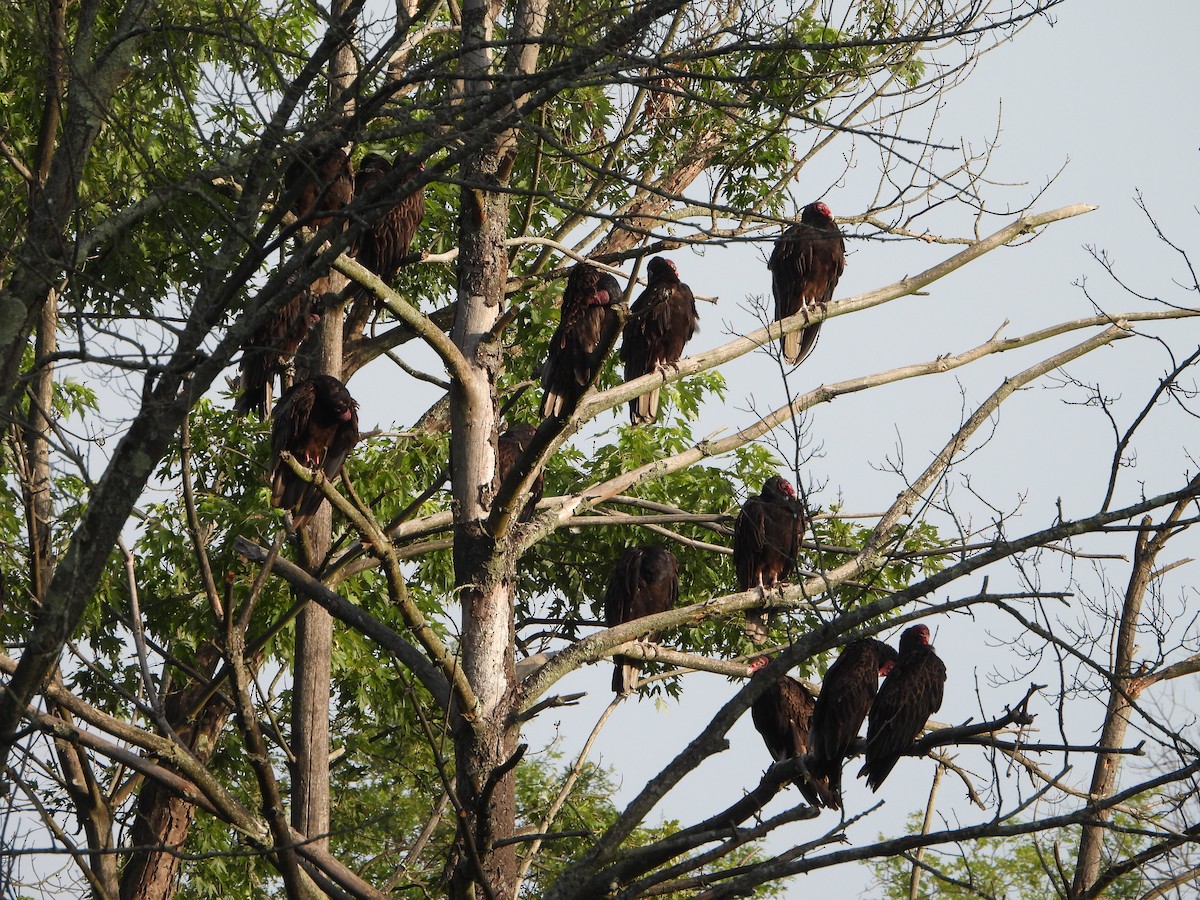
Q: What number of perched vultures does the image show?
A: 14